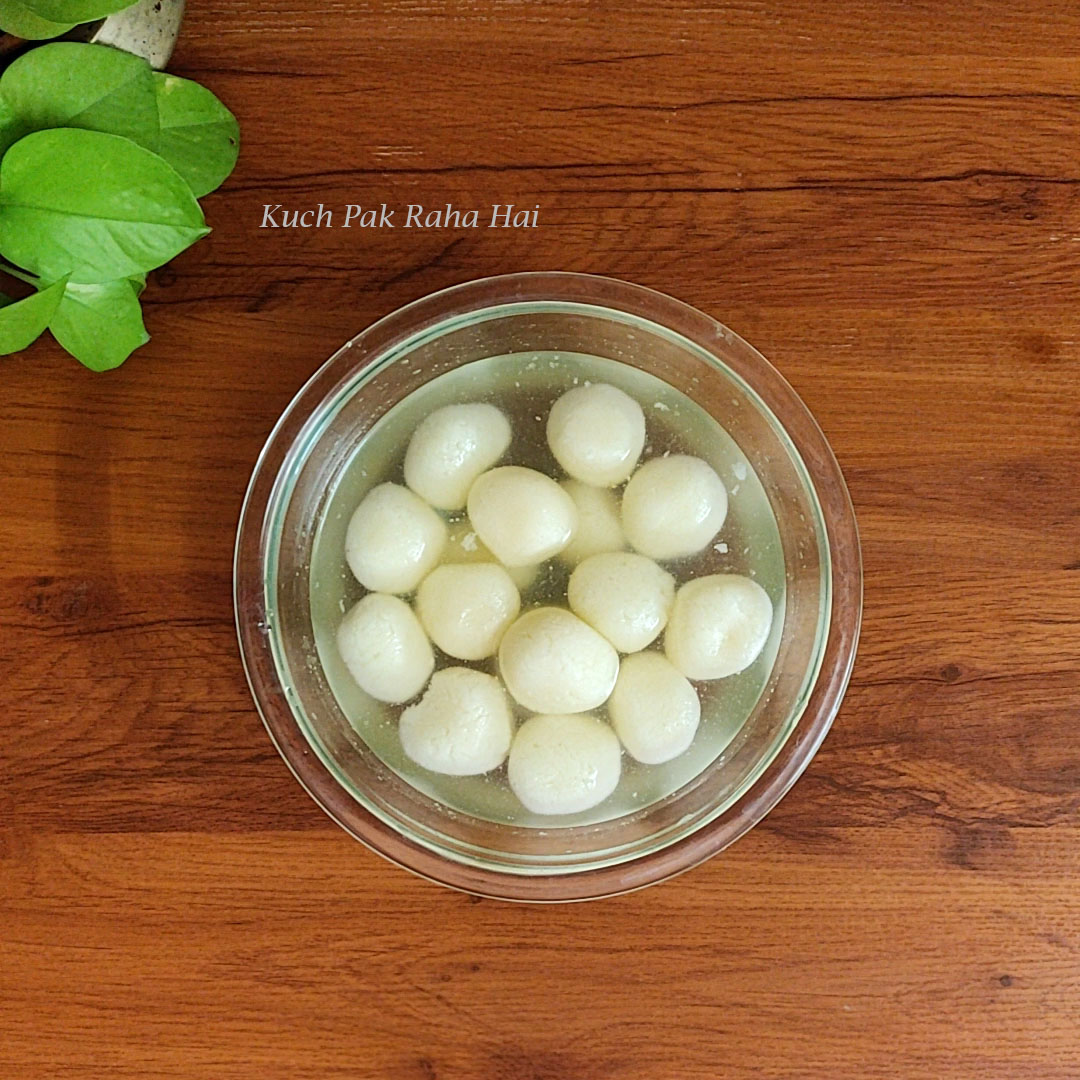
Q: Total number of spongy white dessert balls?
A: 15